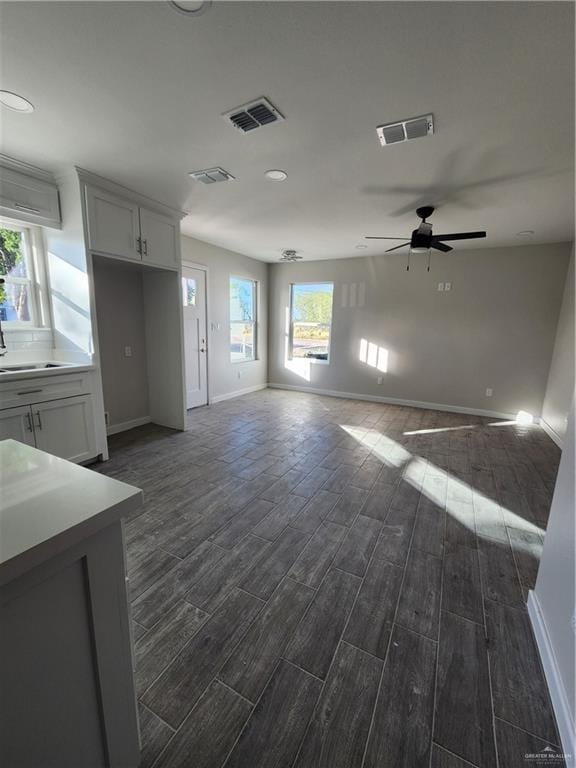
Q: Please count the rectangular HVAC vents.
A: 3